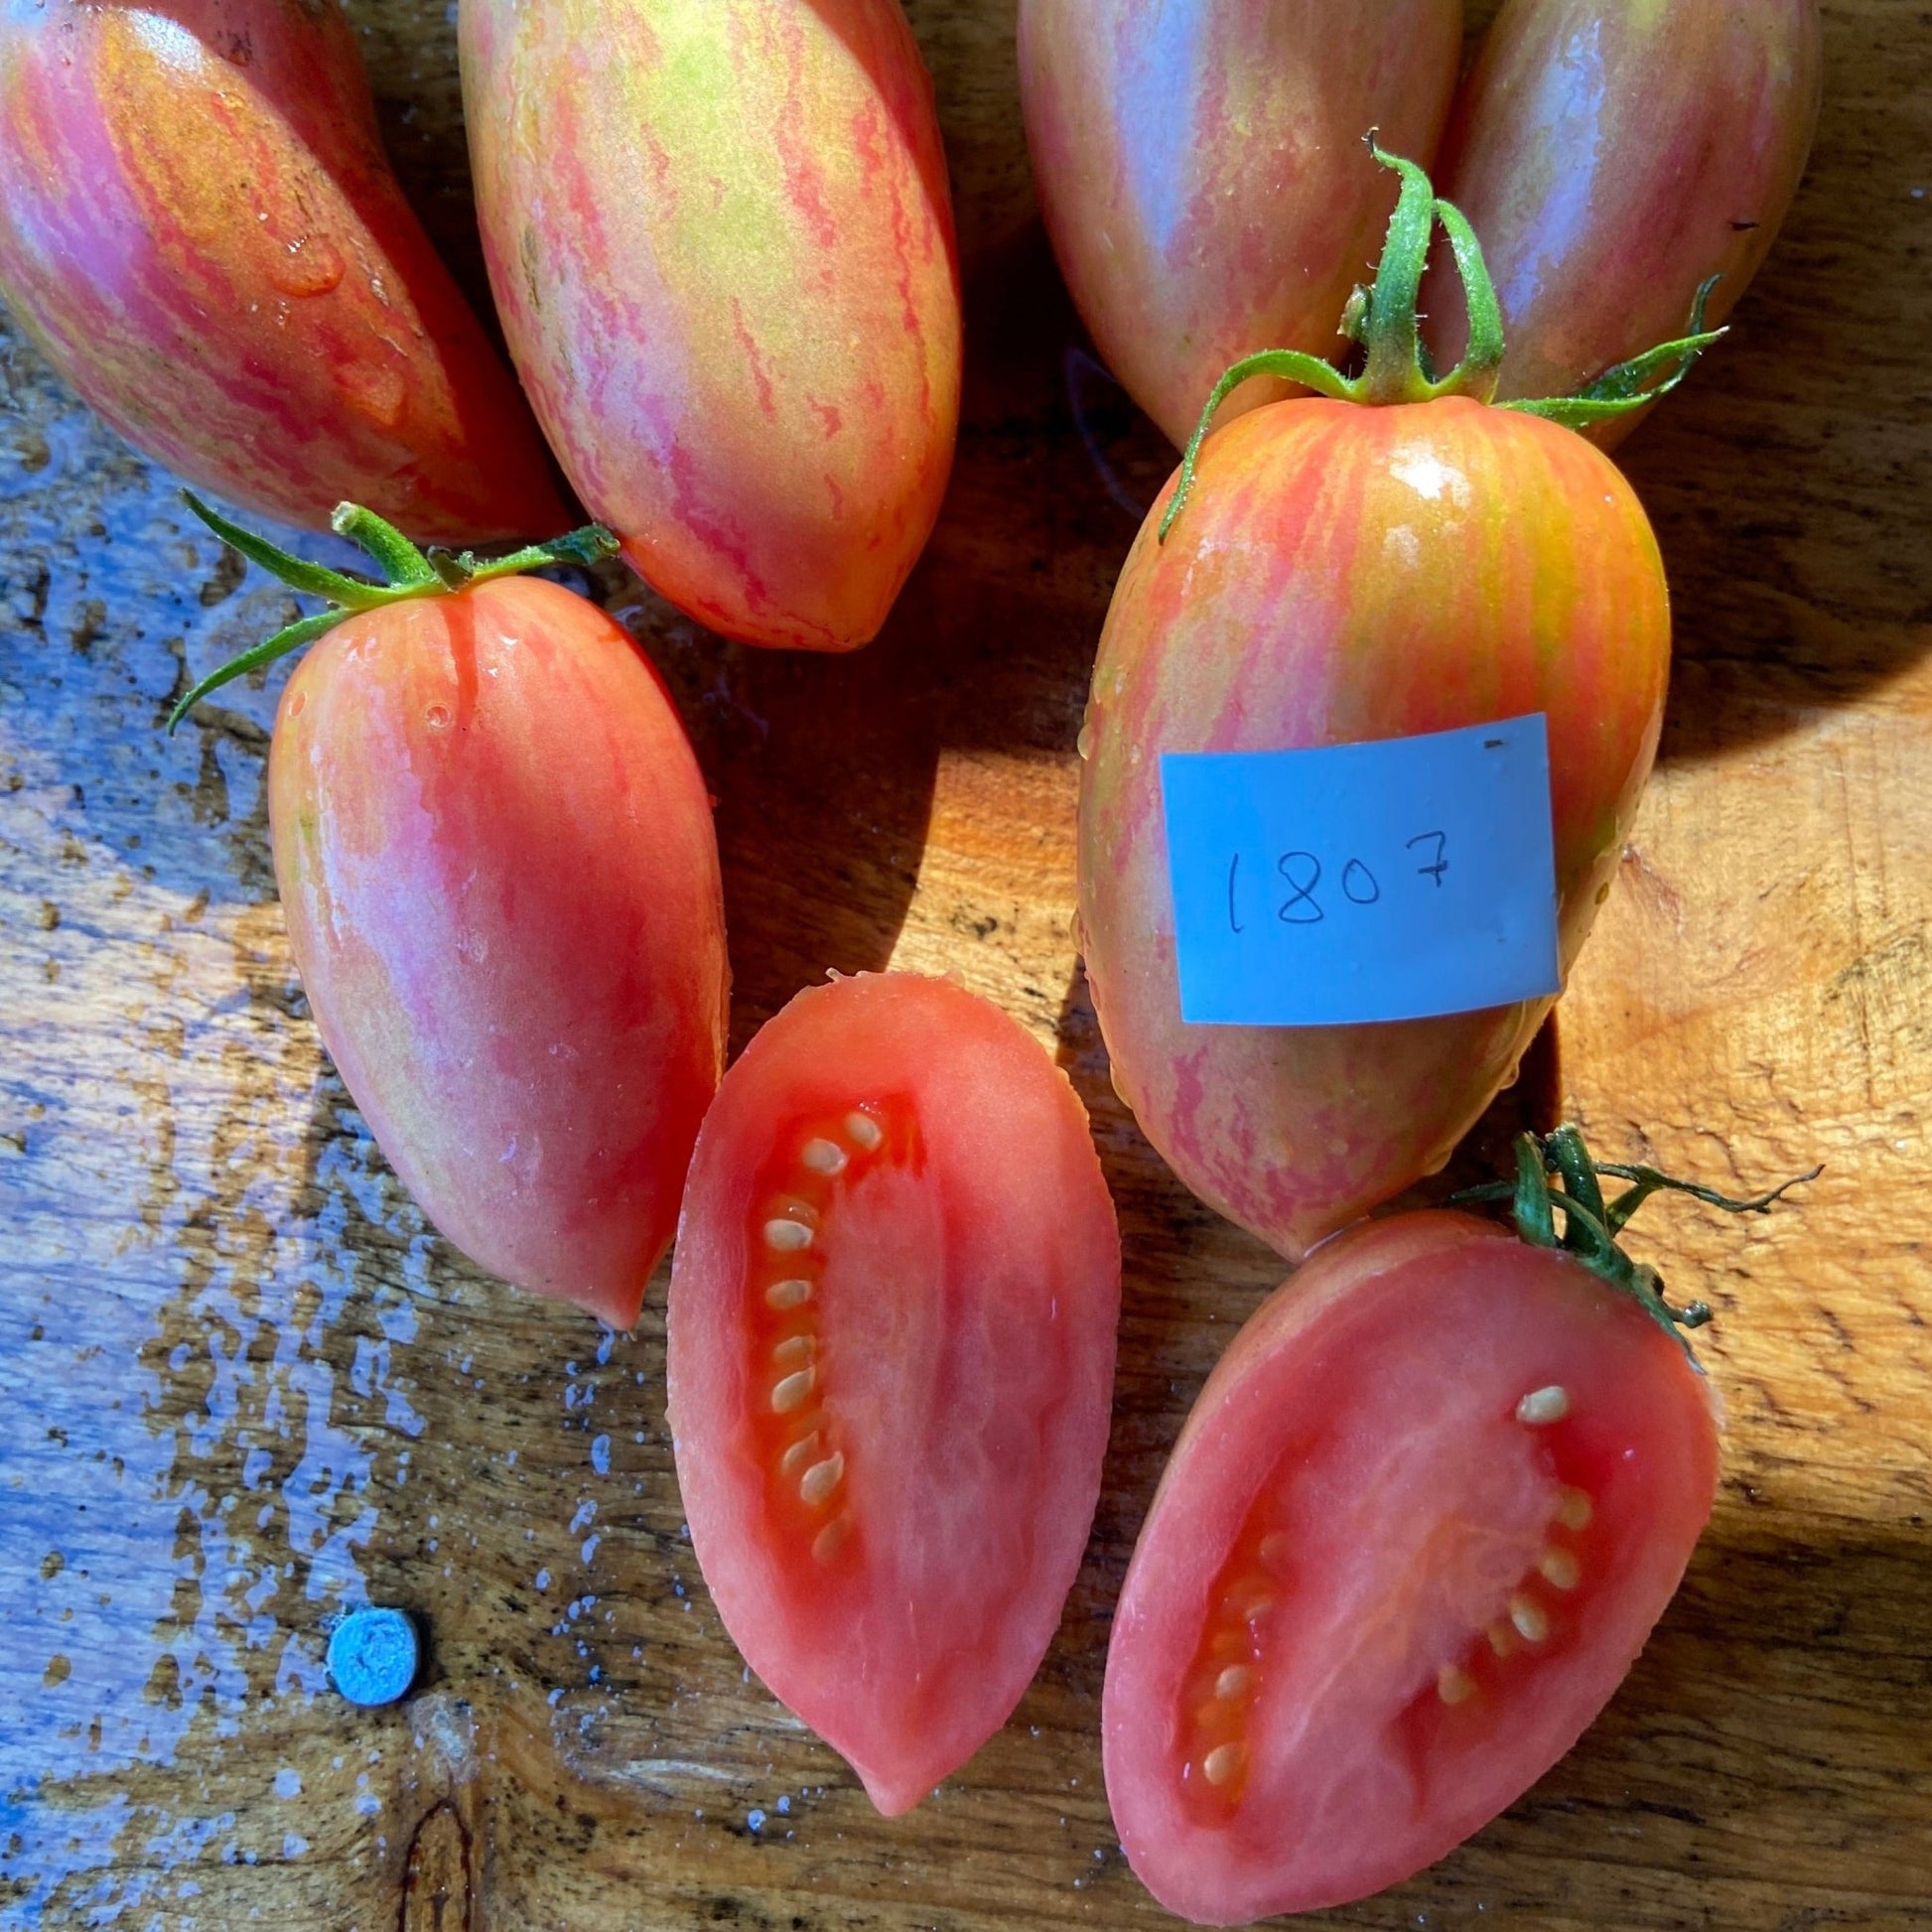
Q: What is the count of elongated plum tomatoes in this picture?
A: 8